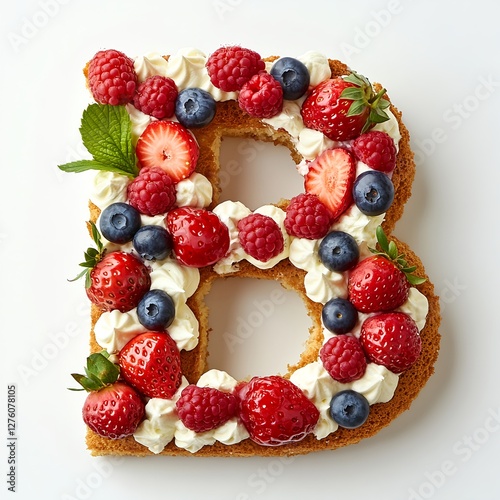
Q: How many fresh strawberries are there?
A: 10